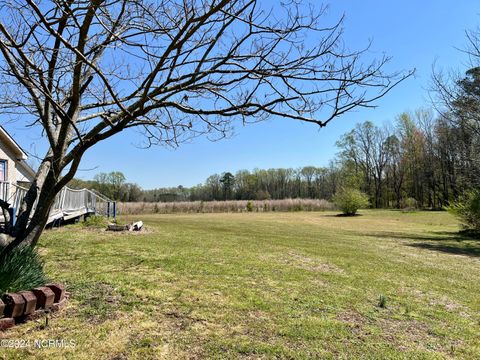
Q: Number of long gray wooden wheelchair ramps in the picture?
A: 1